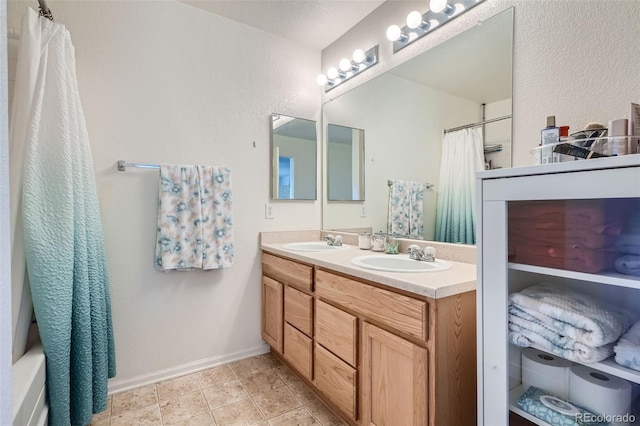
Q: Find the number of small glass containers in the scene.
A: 3